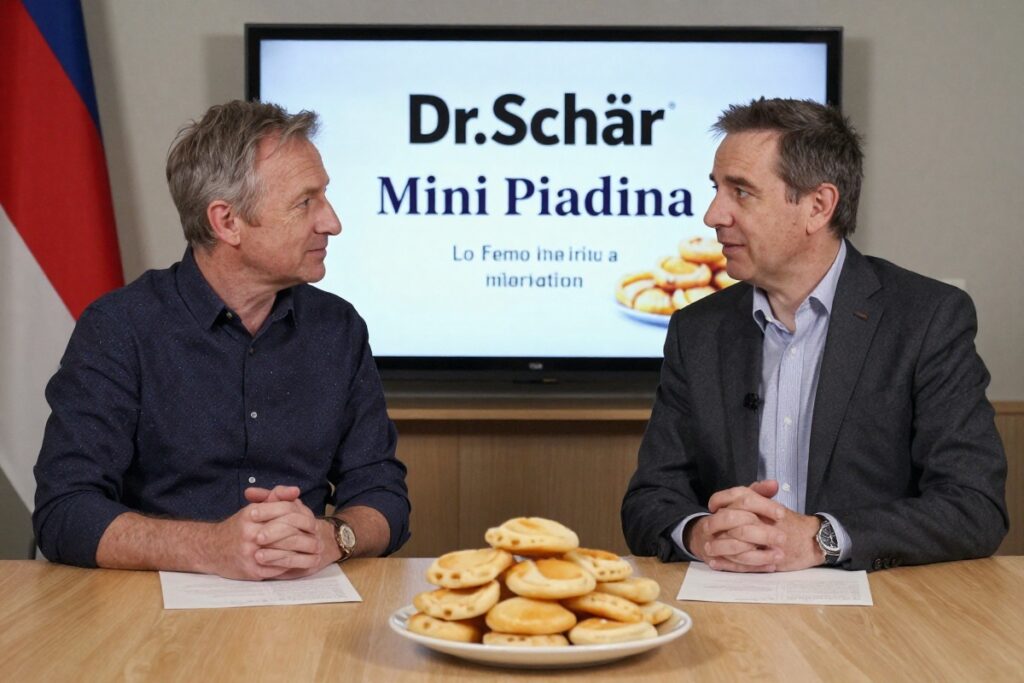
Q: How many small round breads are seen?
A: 12